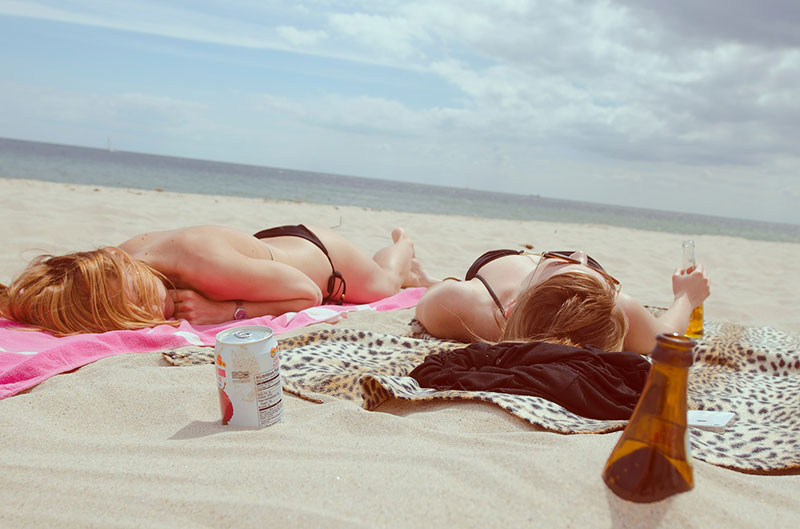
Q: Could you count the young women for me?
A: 2